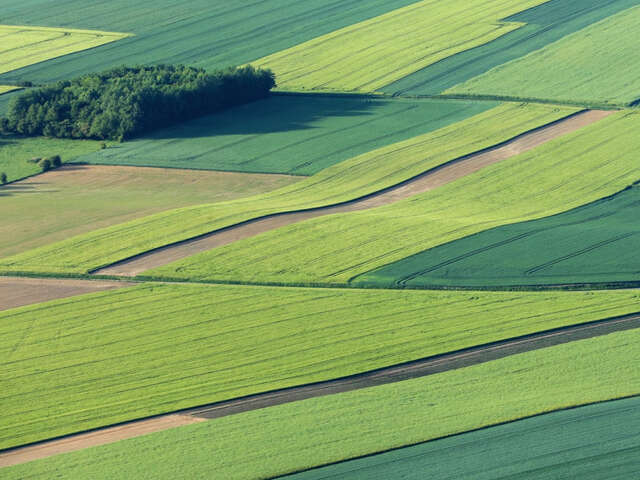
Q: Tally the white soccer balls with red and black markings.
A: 0